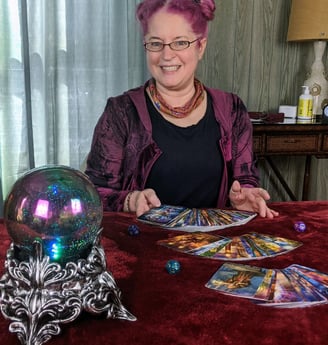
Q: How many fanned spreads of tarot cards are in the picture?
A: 3